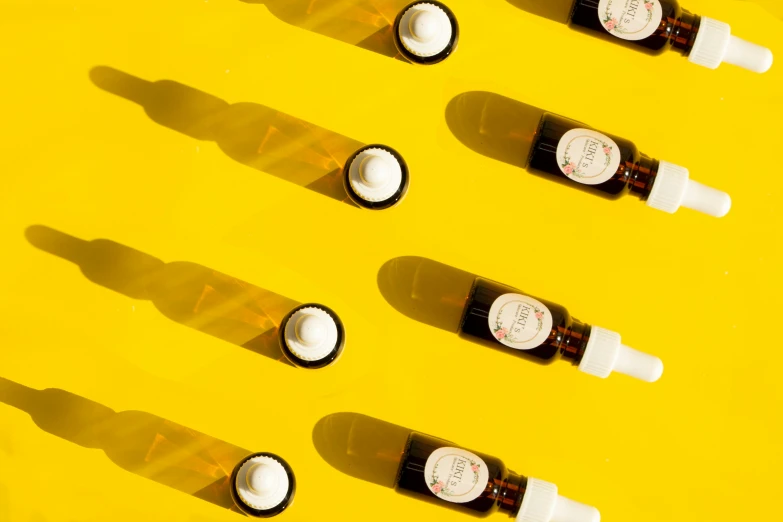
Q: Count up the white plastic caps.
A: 8